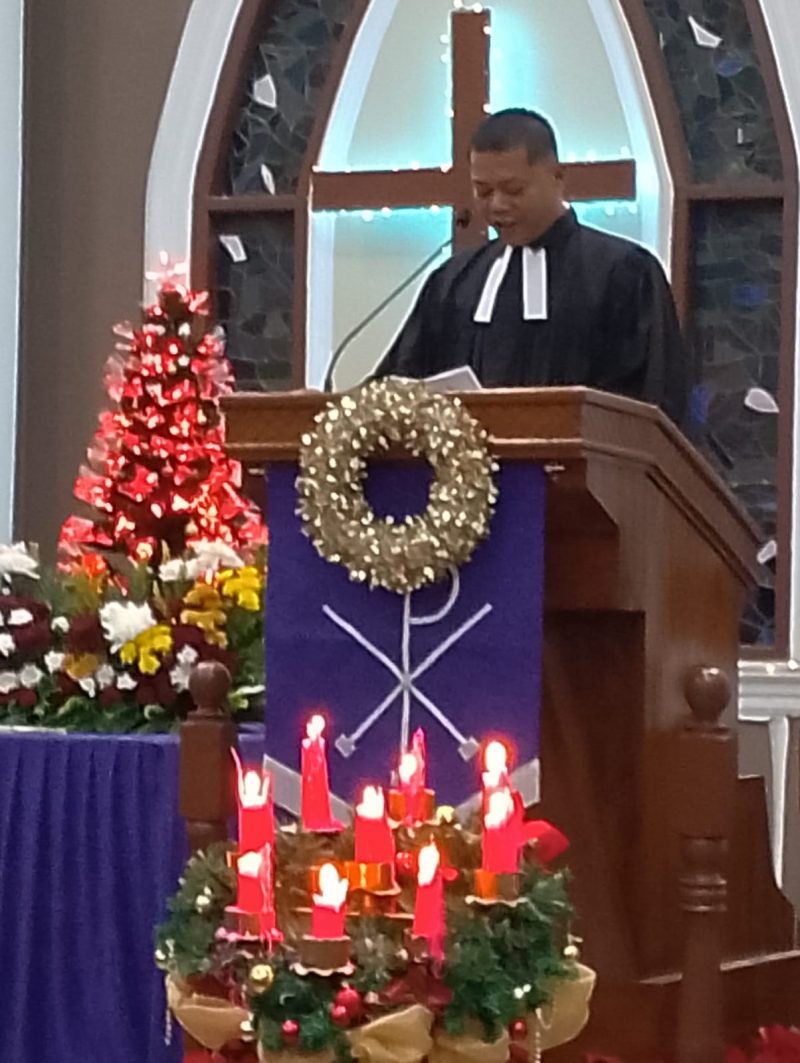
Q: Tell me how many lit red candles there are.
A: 9